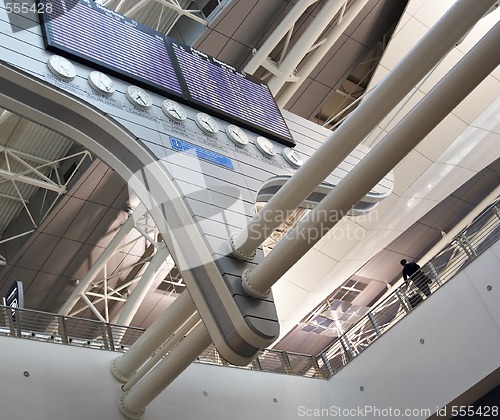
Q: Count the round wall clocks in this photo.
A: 8